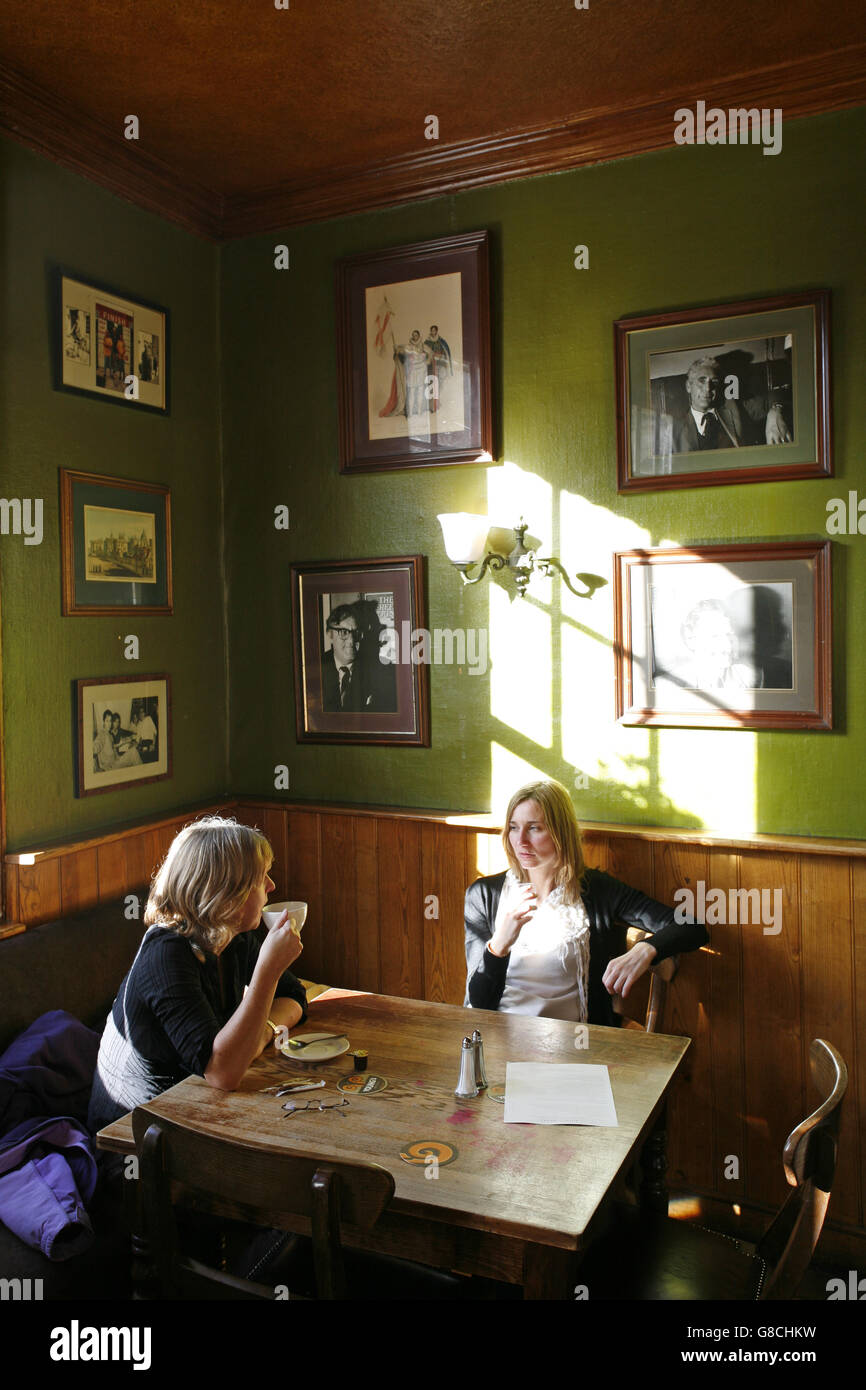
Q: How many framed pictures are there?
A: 7